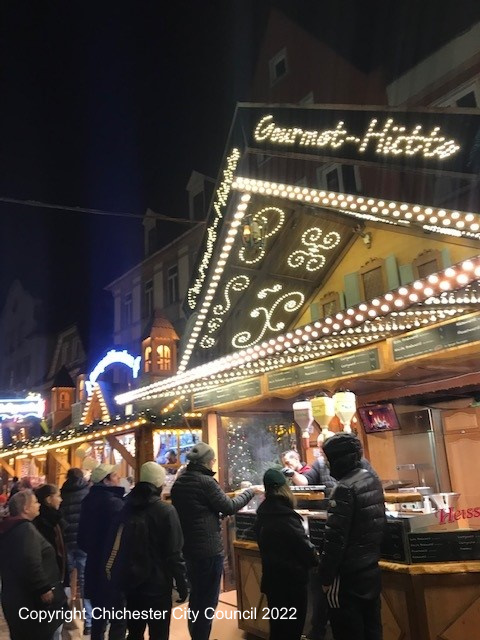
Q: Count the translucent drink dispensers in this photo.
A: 3